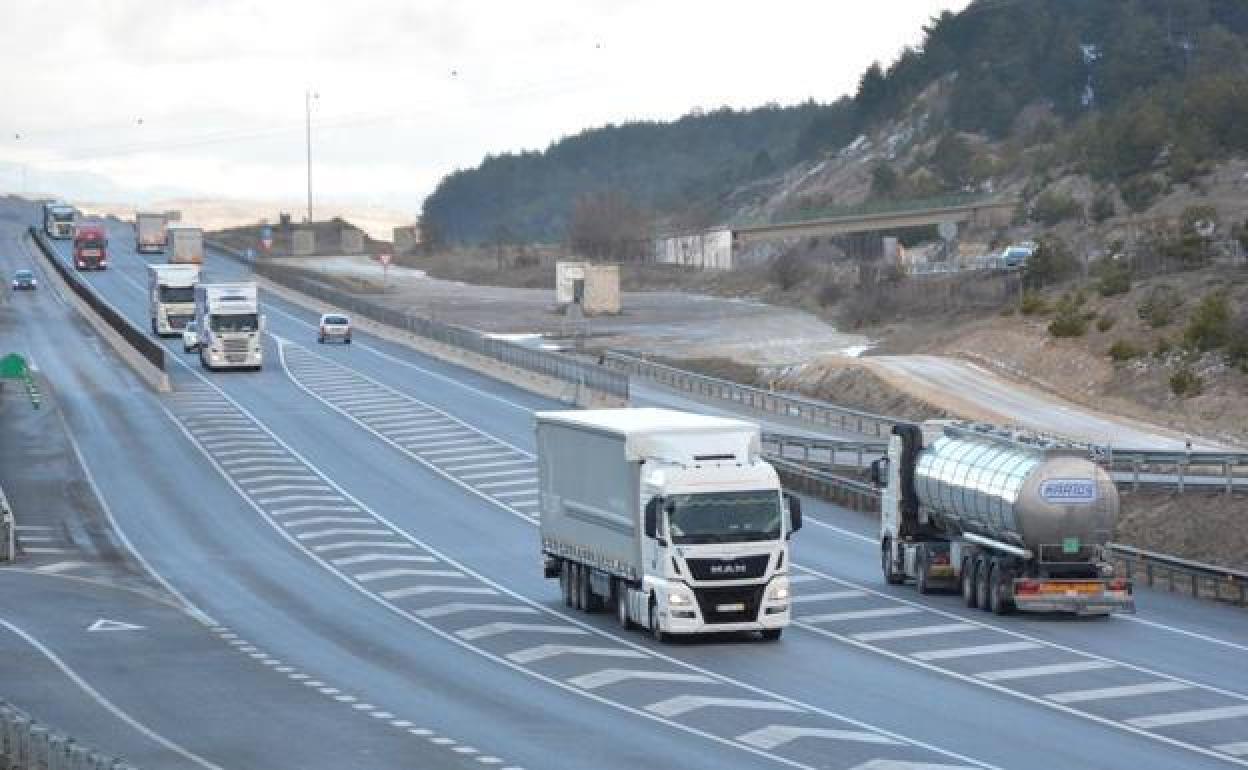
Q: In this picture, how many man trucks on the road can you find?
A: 1